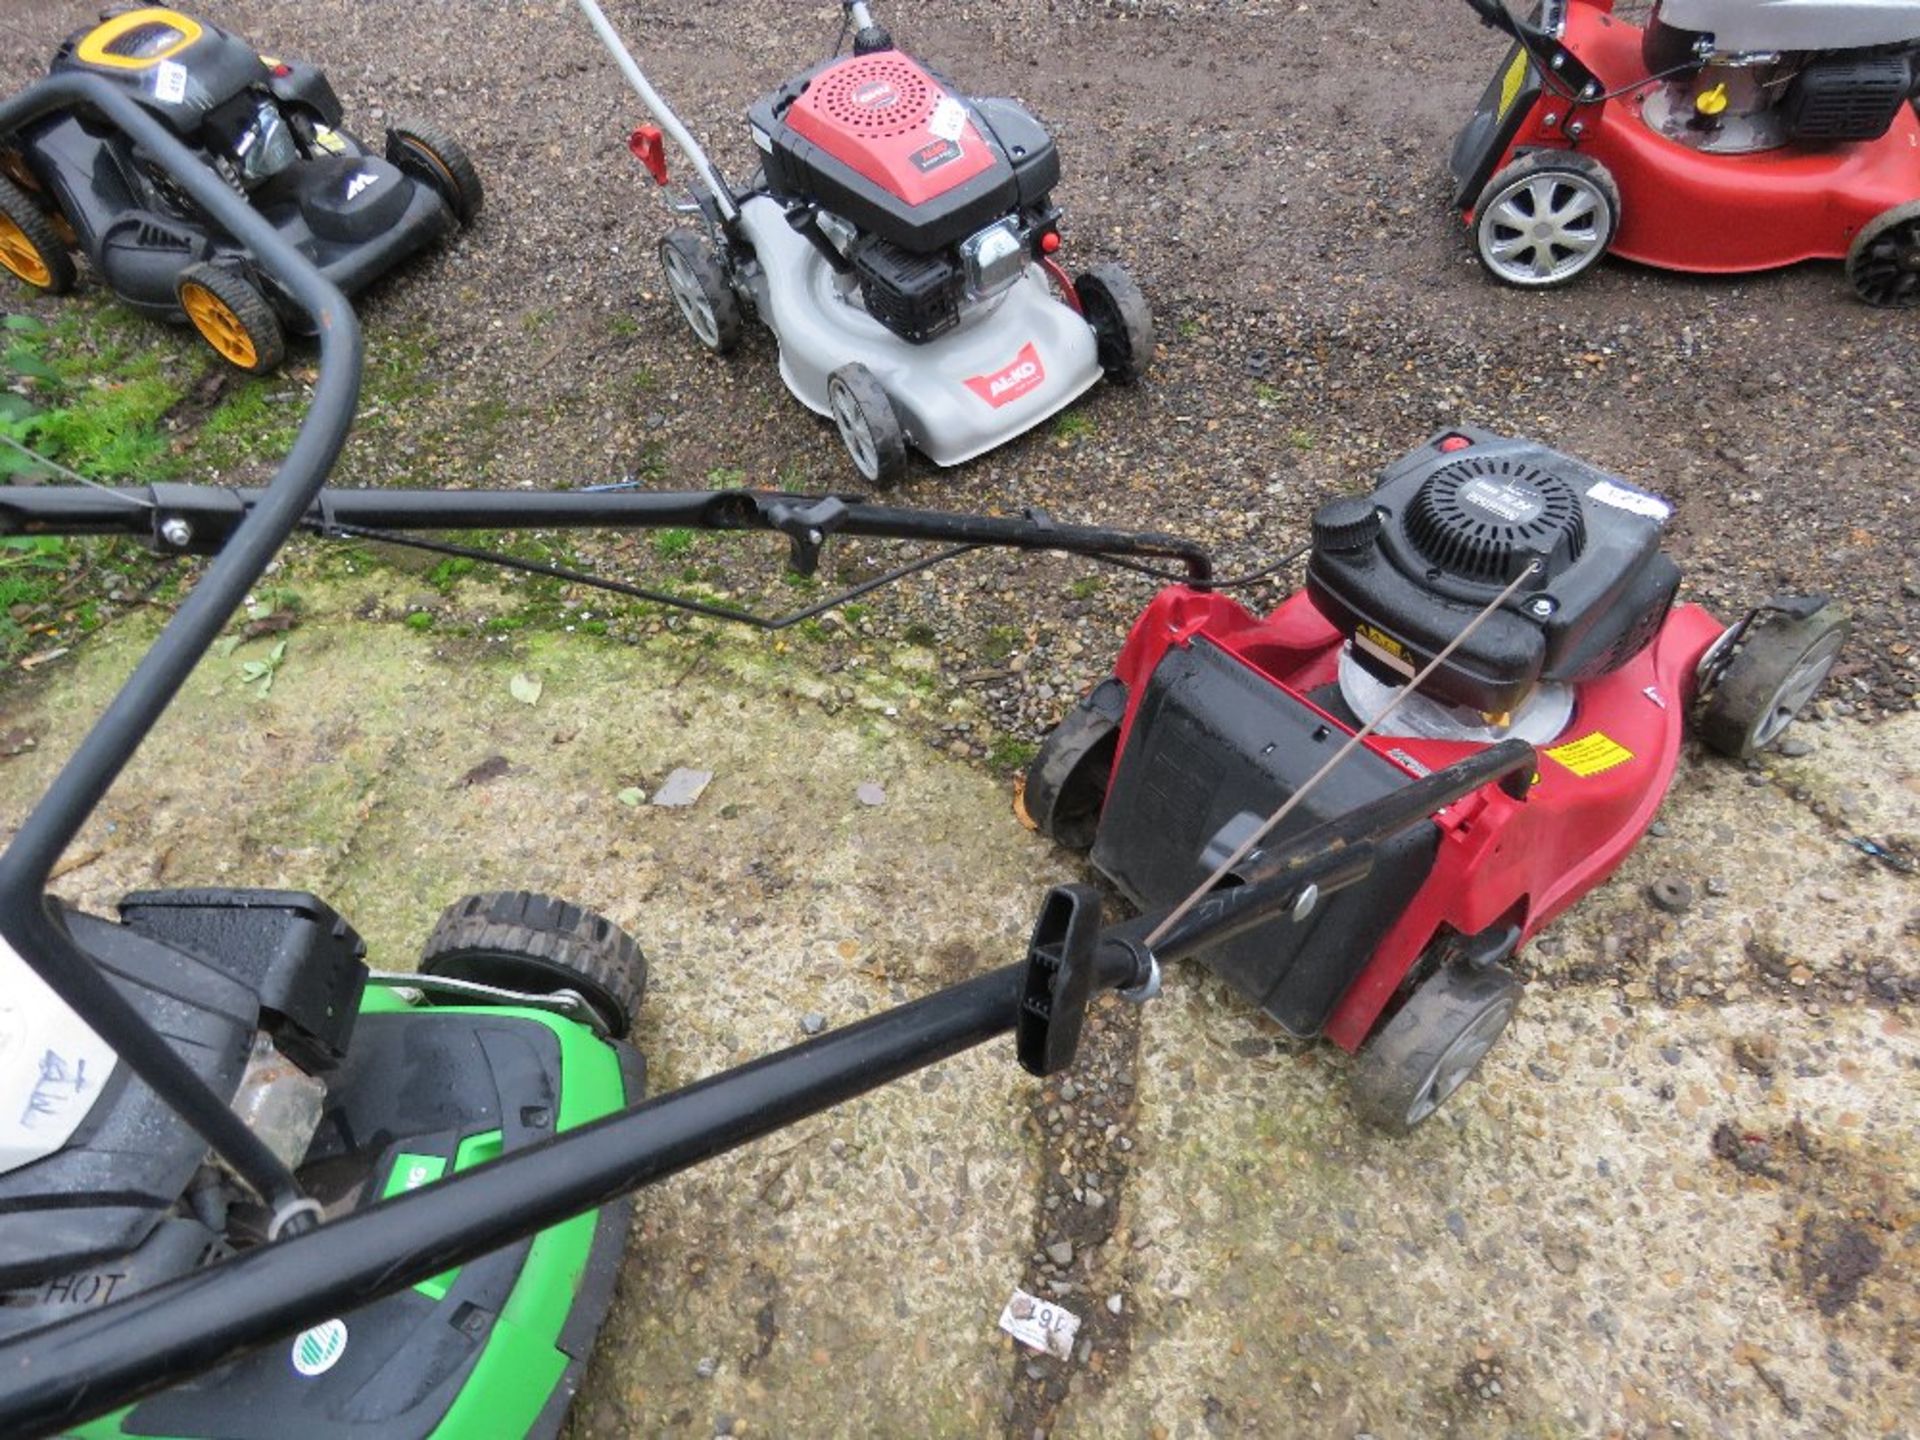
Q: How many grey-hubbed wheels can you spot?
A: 5